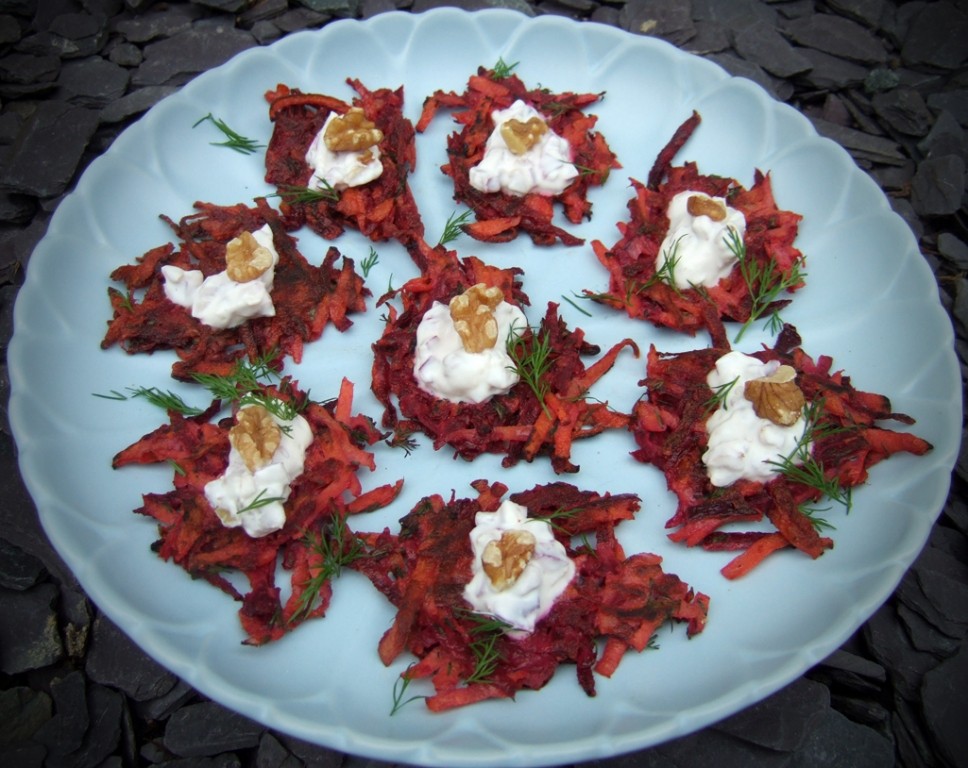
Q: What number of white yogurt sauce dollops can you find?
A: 8